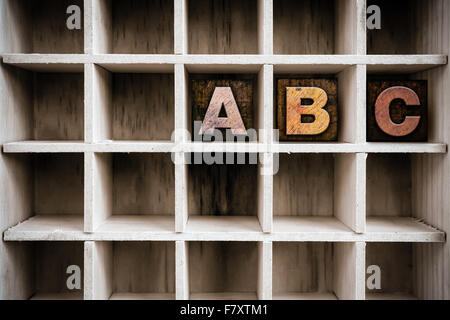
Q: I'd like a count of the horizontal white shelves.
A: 3